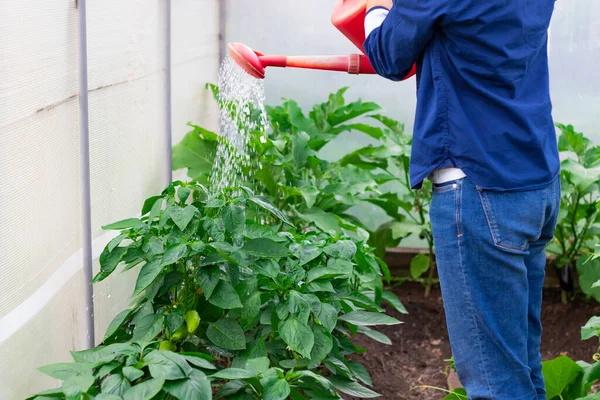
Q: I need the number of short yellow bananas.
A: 0